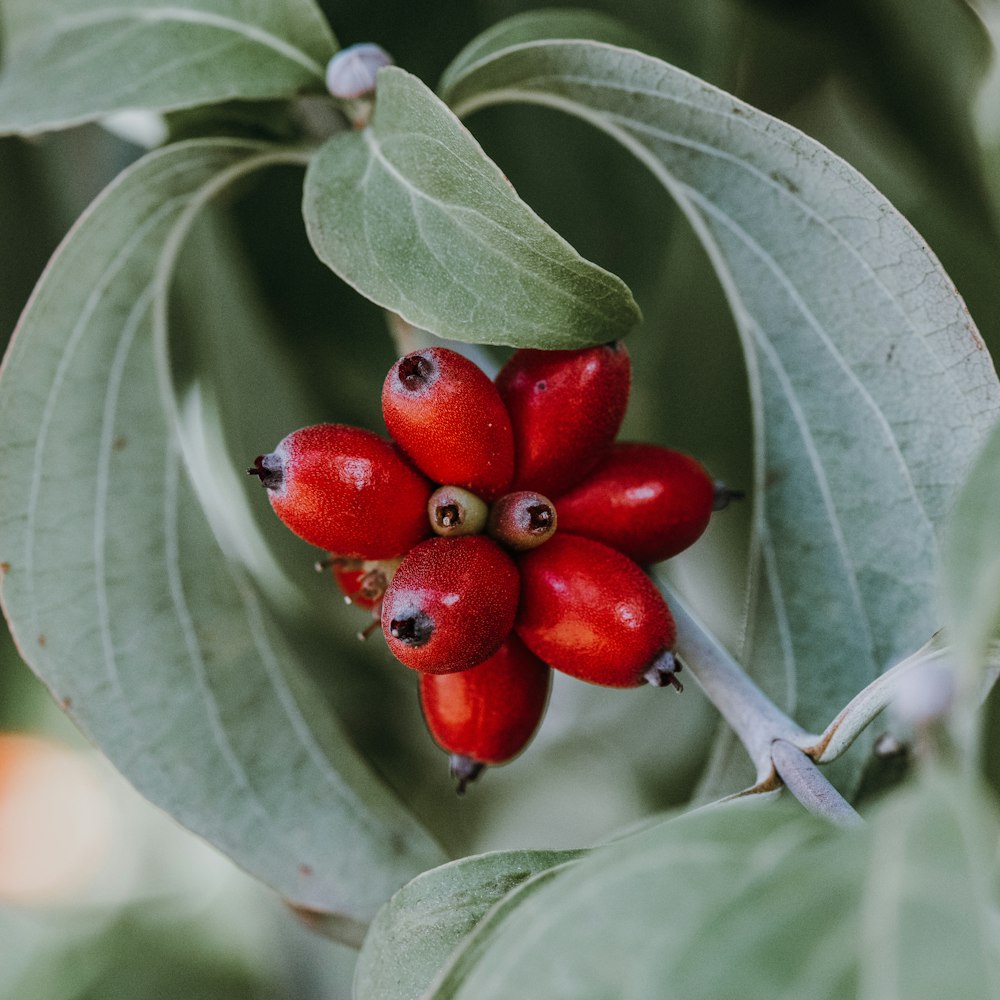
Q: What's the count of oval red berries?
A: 7